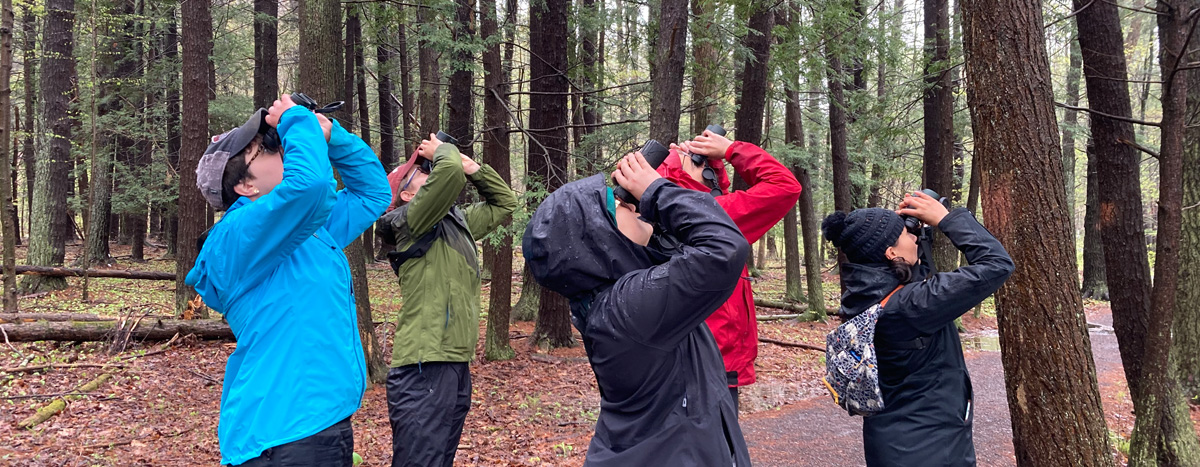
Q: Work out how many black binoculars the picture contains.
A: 5